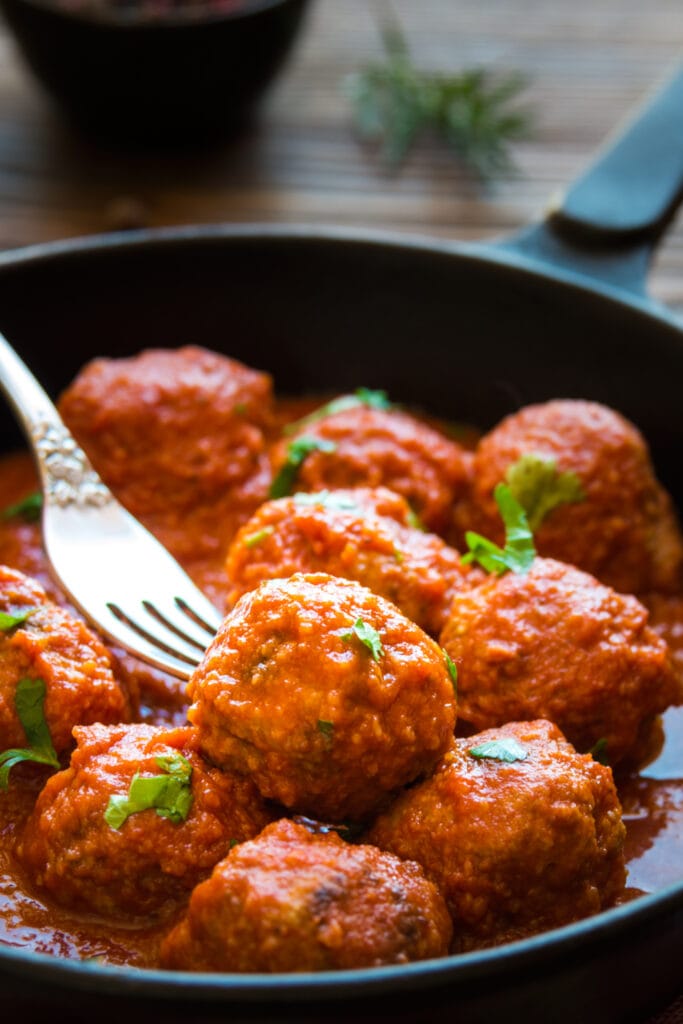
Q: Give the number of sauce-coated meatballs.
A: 10